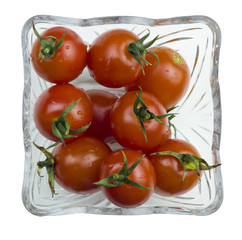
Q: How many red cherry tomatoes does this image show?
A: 9